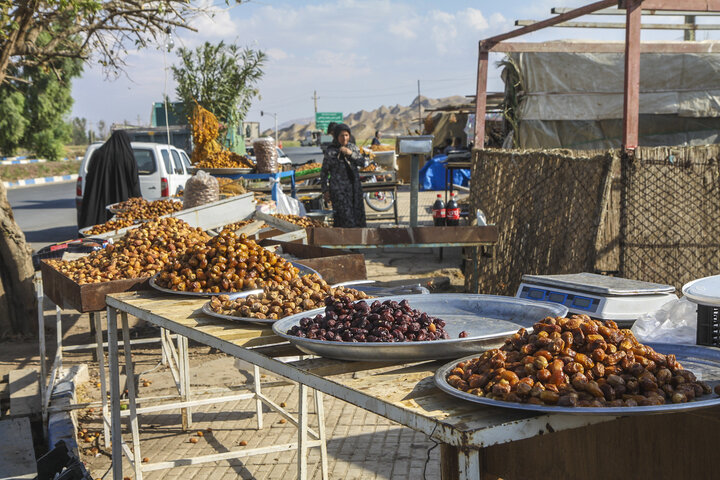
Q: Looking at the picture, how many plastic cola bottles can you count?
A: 2